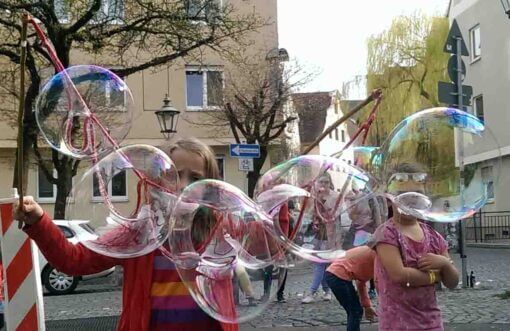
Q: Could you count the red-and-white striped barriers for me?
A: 1